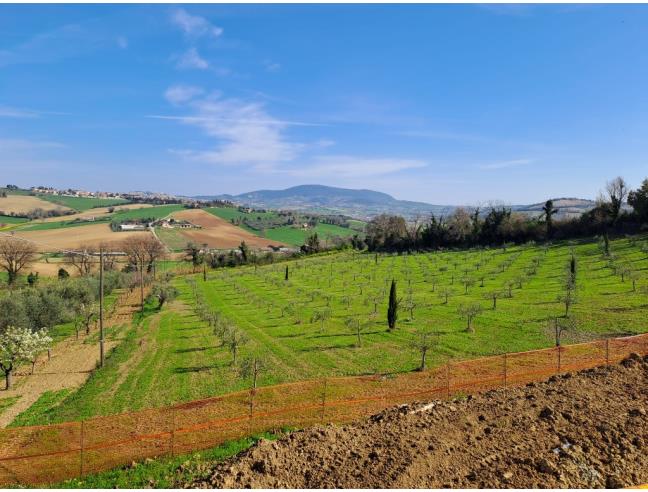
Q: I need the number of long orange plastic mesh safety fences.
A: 1